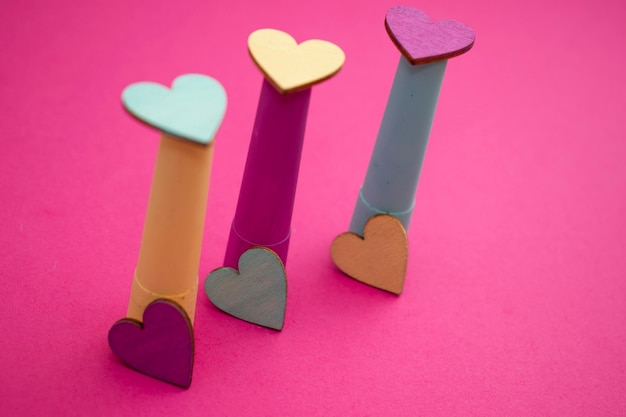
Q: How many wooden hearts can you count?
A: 6